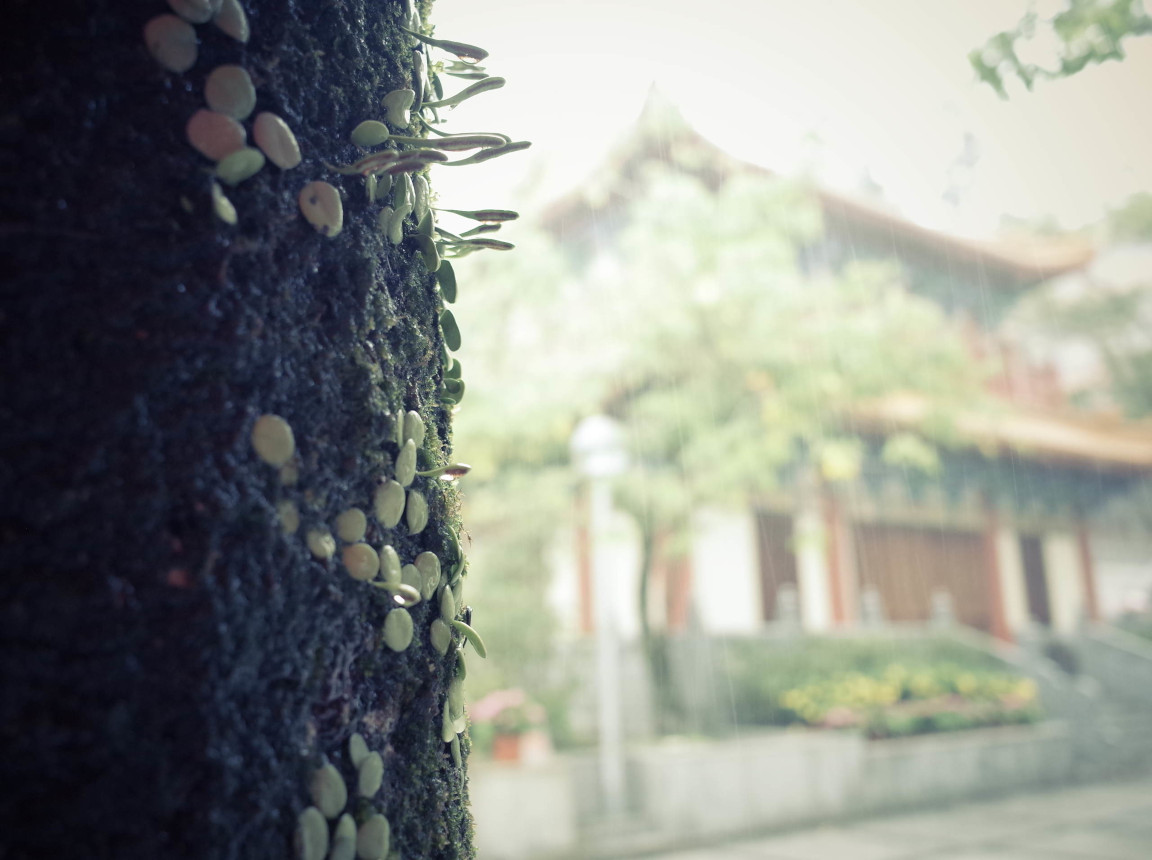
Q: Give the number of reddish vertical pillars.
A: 5